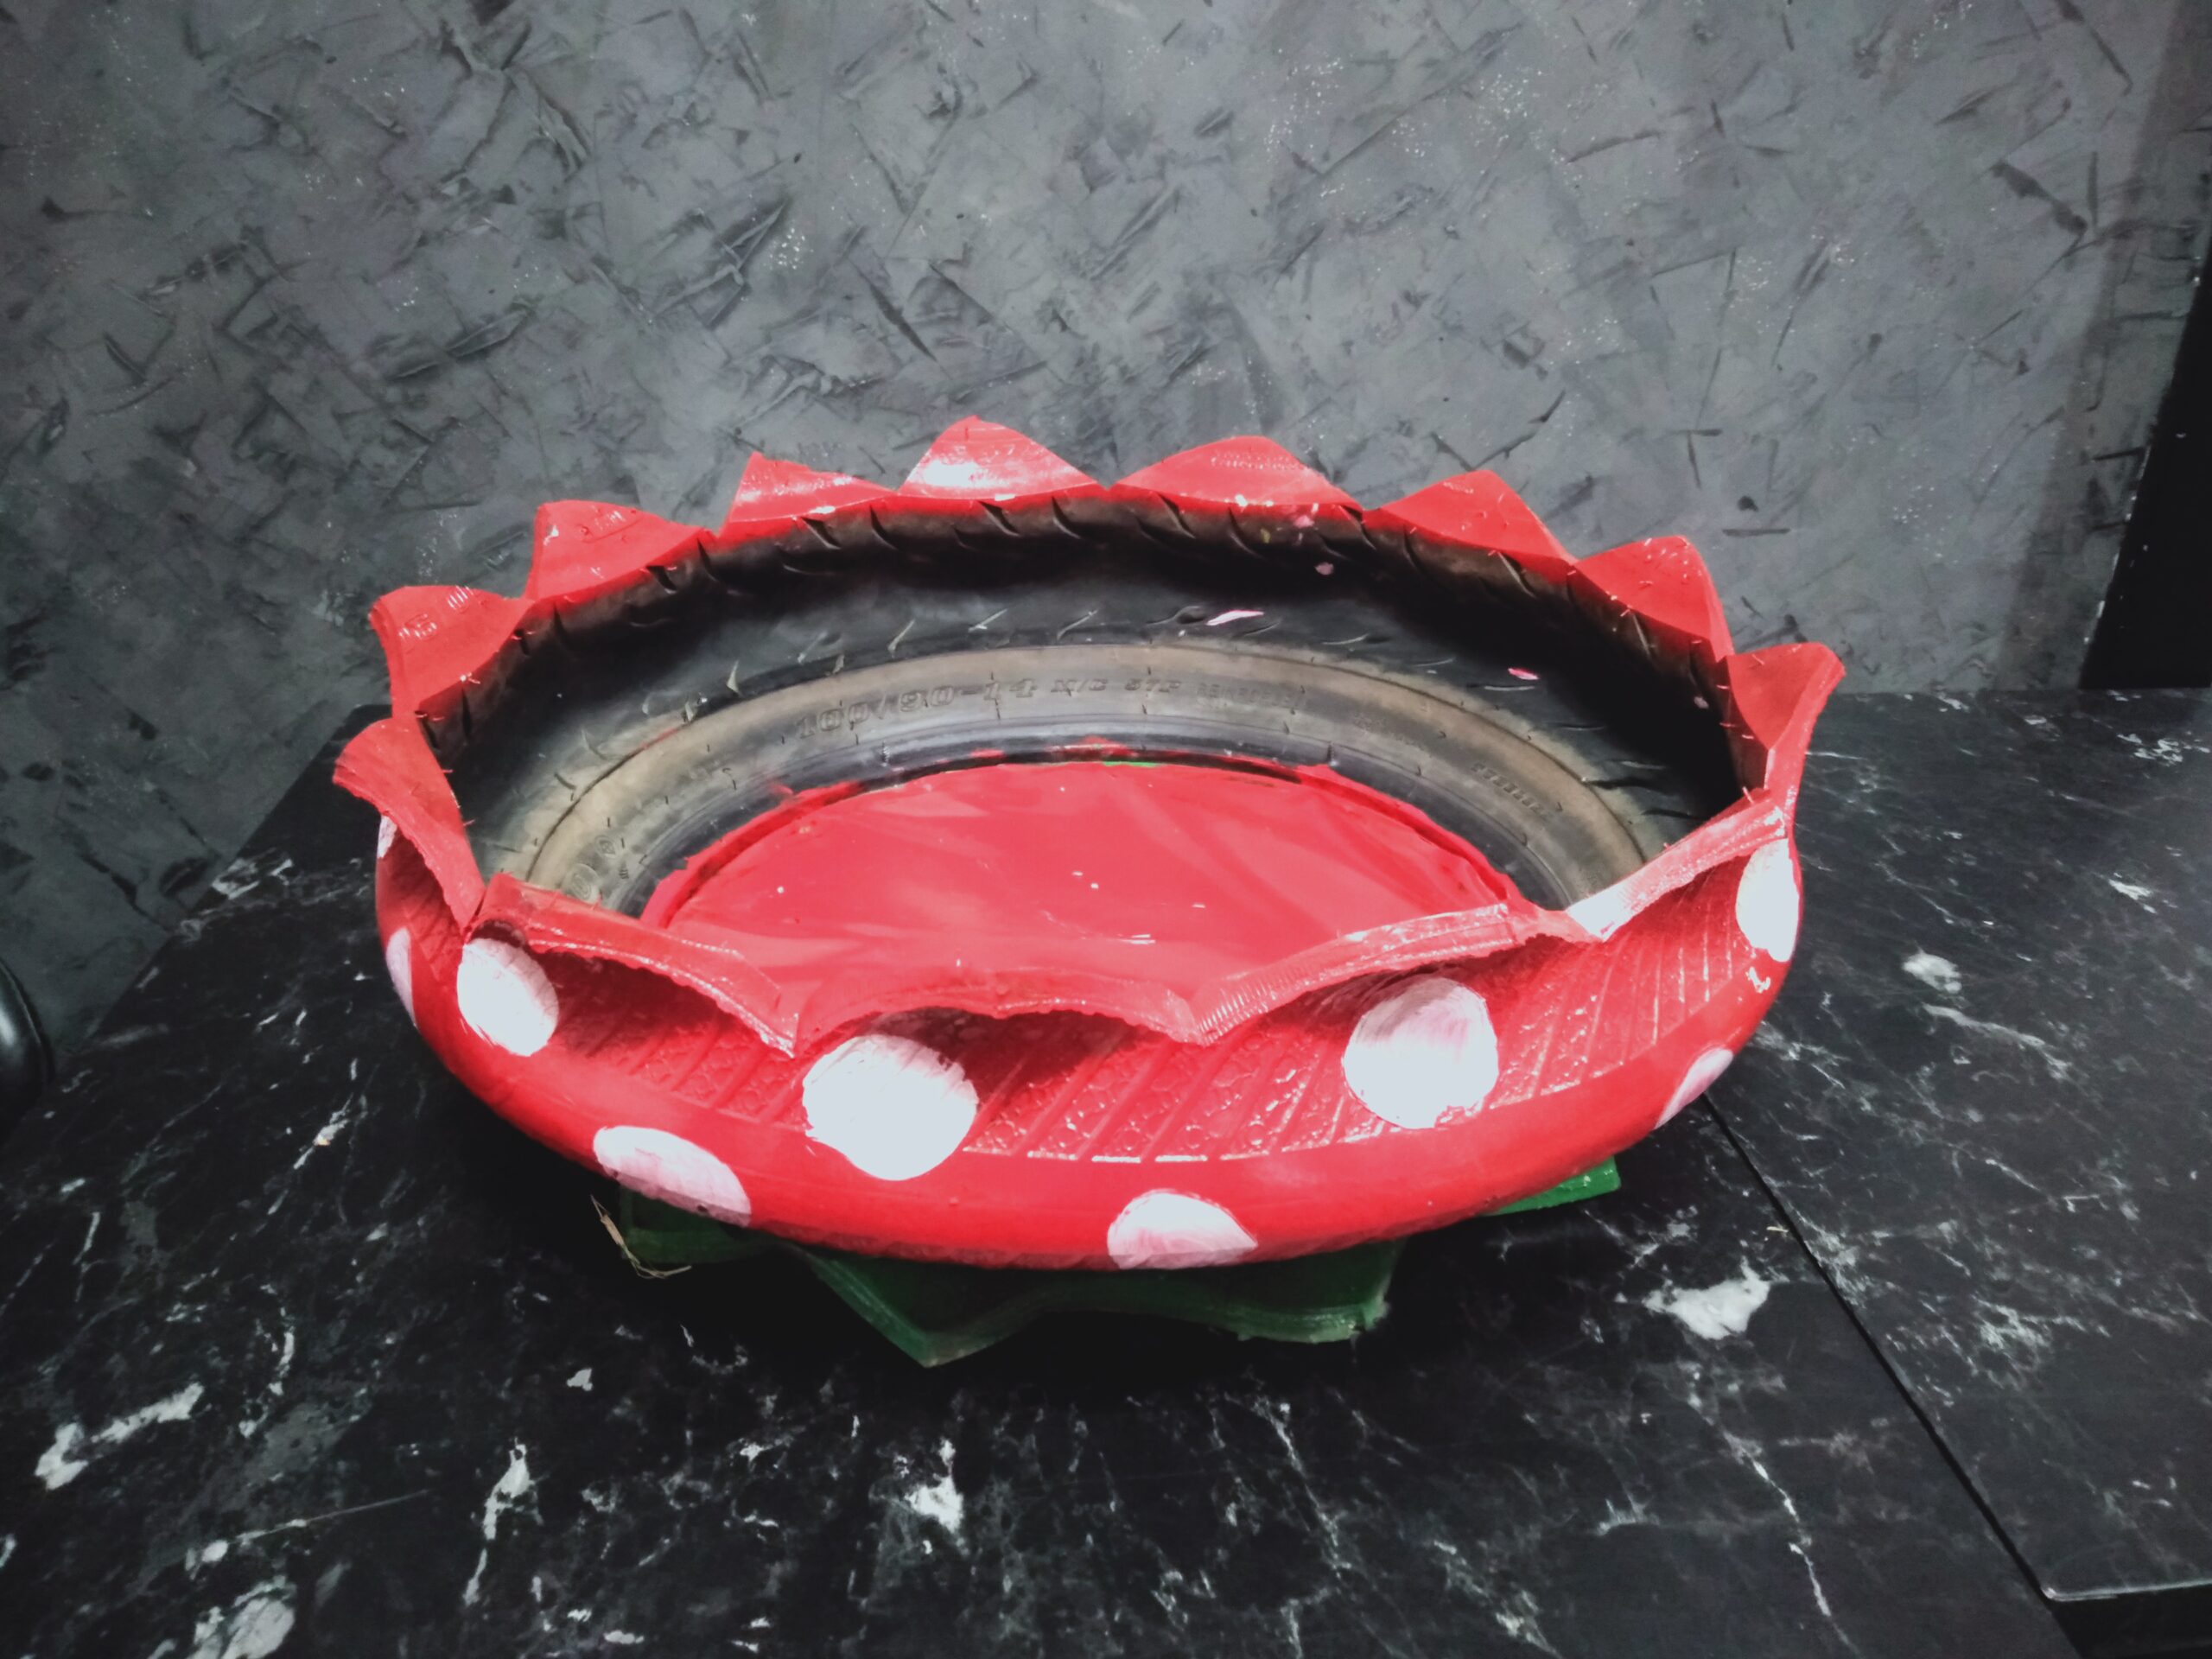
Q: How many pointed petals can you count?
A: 13